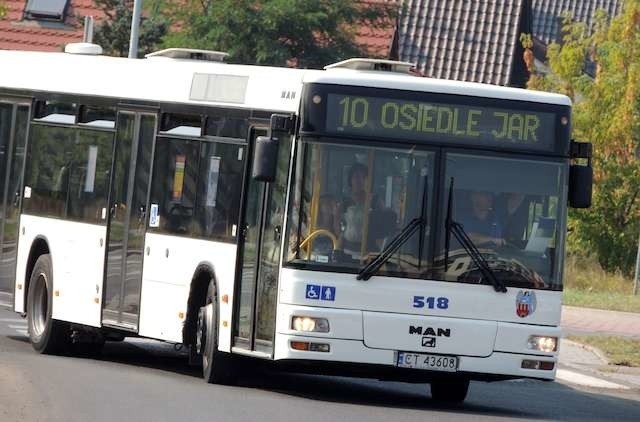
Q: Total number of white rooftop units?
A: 3